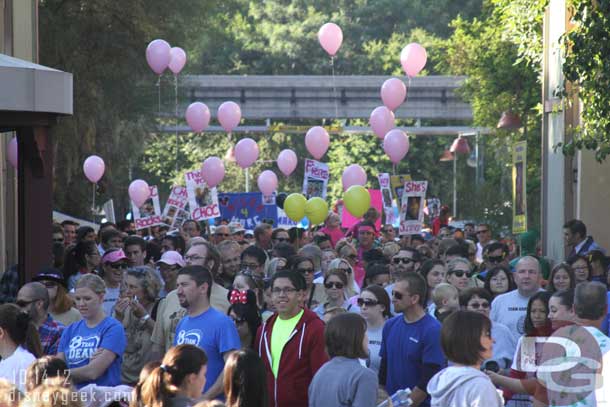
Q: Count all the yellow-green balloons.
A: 3